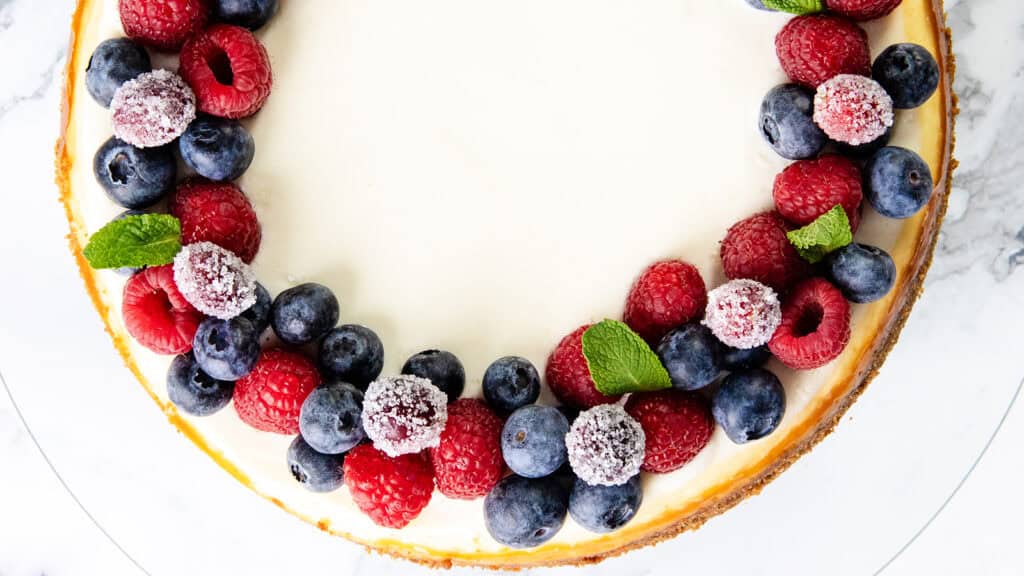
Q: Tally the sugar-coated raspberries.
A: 6